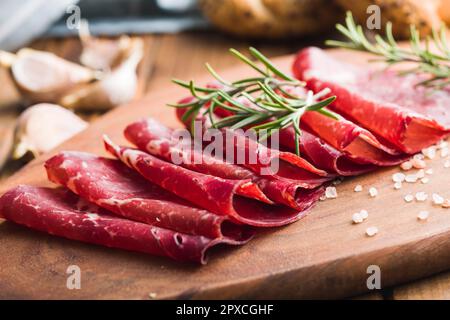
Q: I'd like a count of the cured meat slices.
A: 8